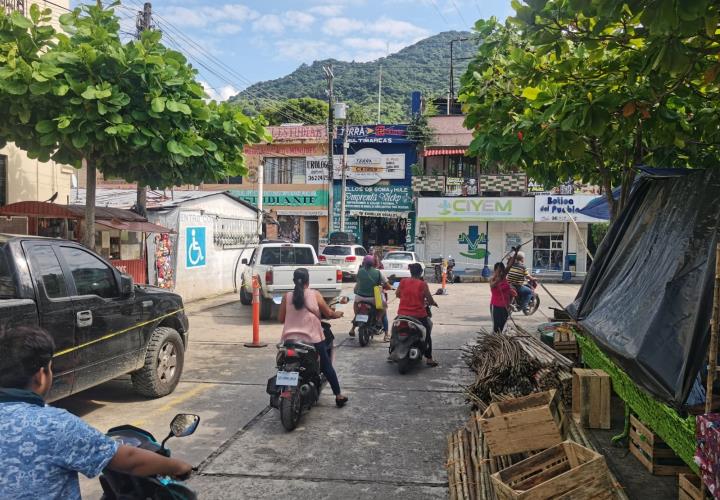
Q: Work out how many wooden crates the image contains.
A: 6